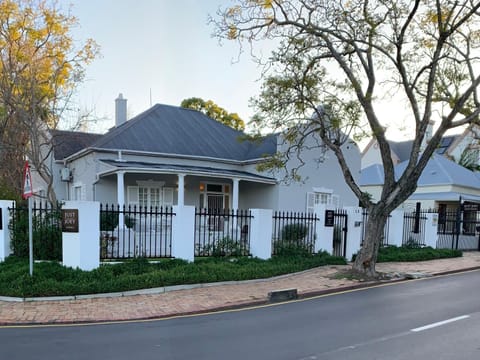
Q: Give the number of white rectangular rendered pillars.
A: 8